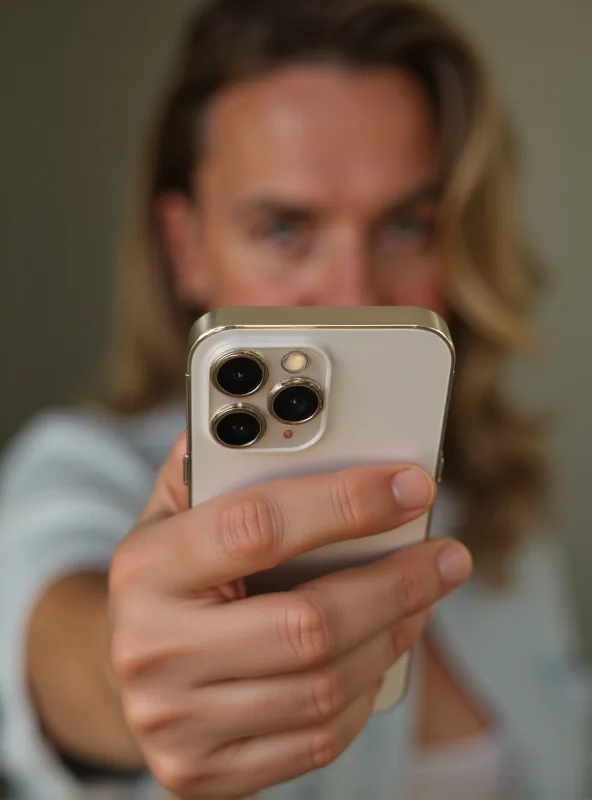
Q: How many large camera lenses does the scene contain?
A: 3